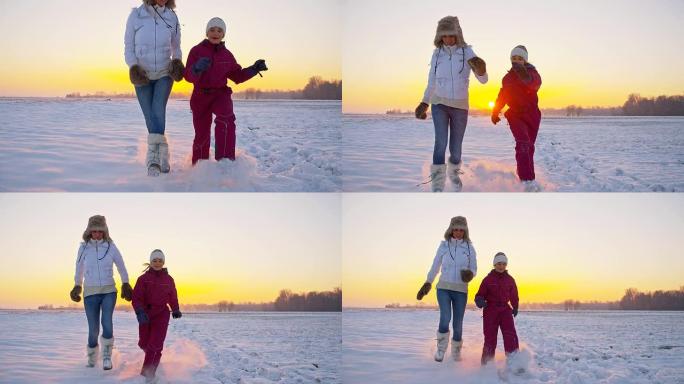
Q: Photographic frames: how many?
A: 4